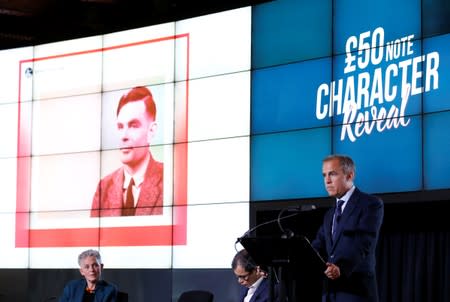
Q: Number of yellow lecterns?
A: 0